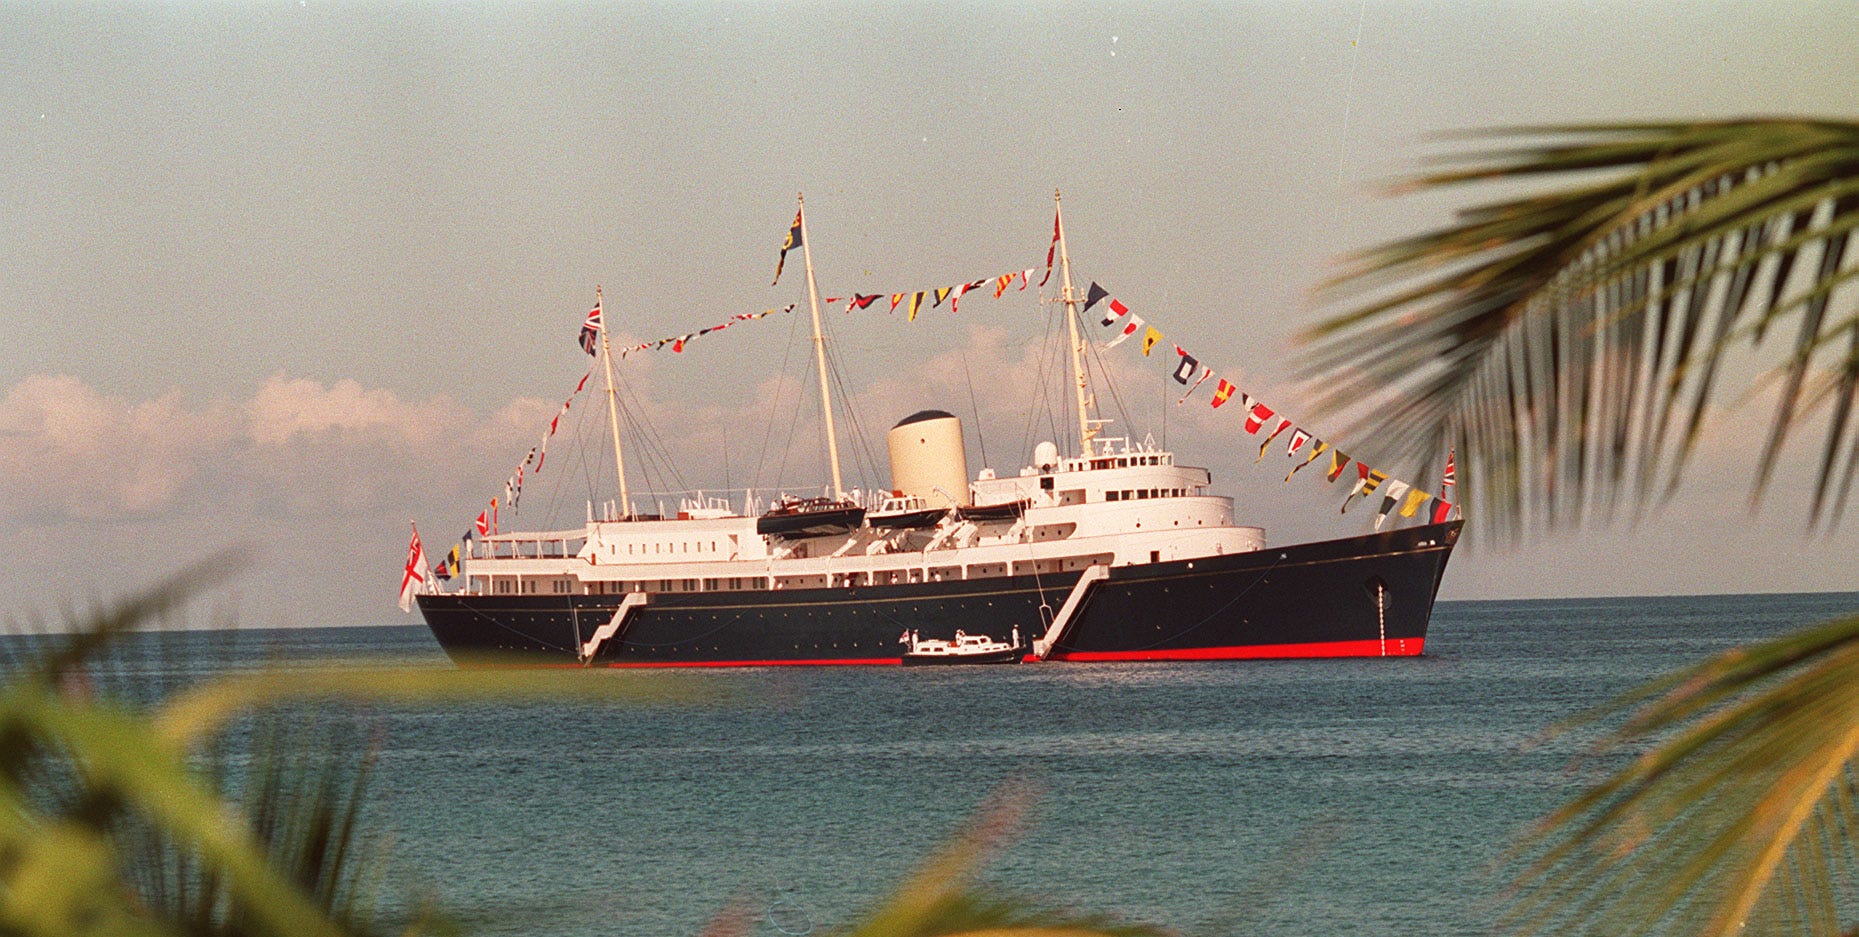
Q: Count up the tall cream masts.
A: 3